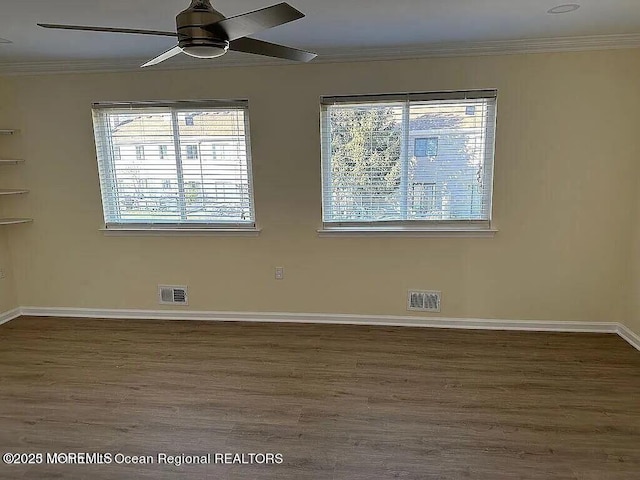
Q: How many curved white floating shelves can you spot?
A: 4